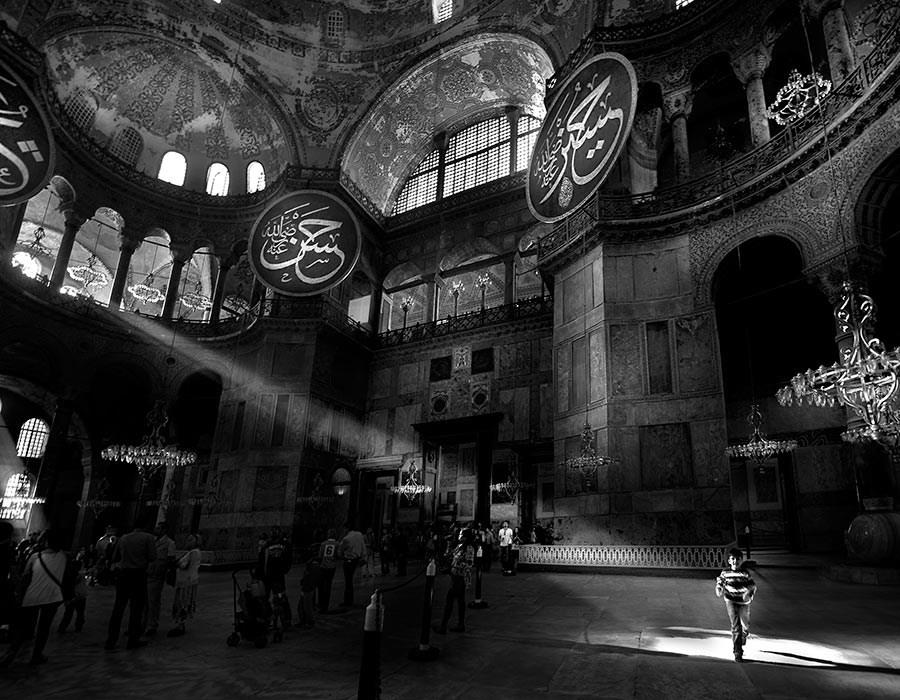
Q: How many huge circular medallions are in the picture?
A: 3